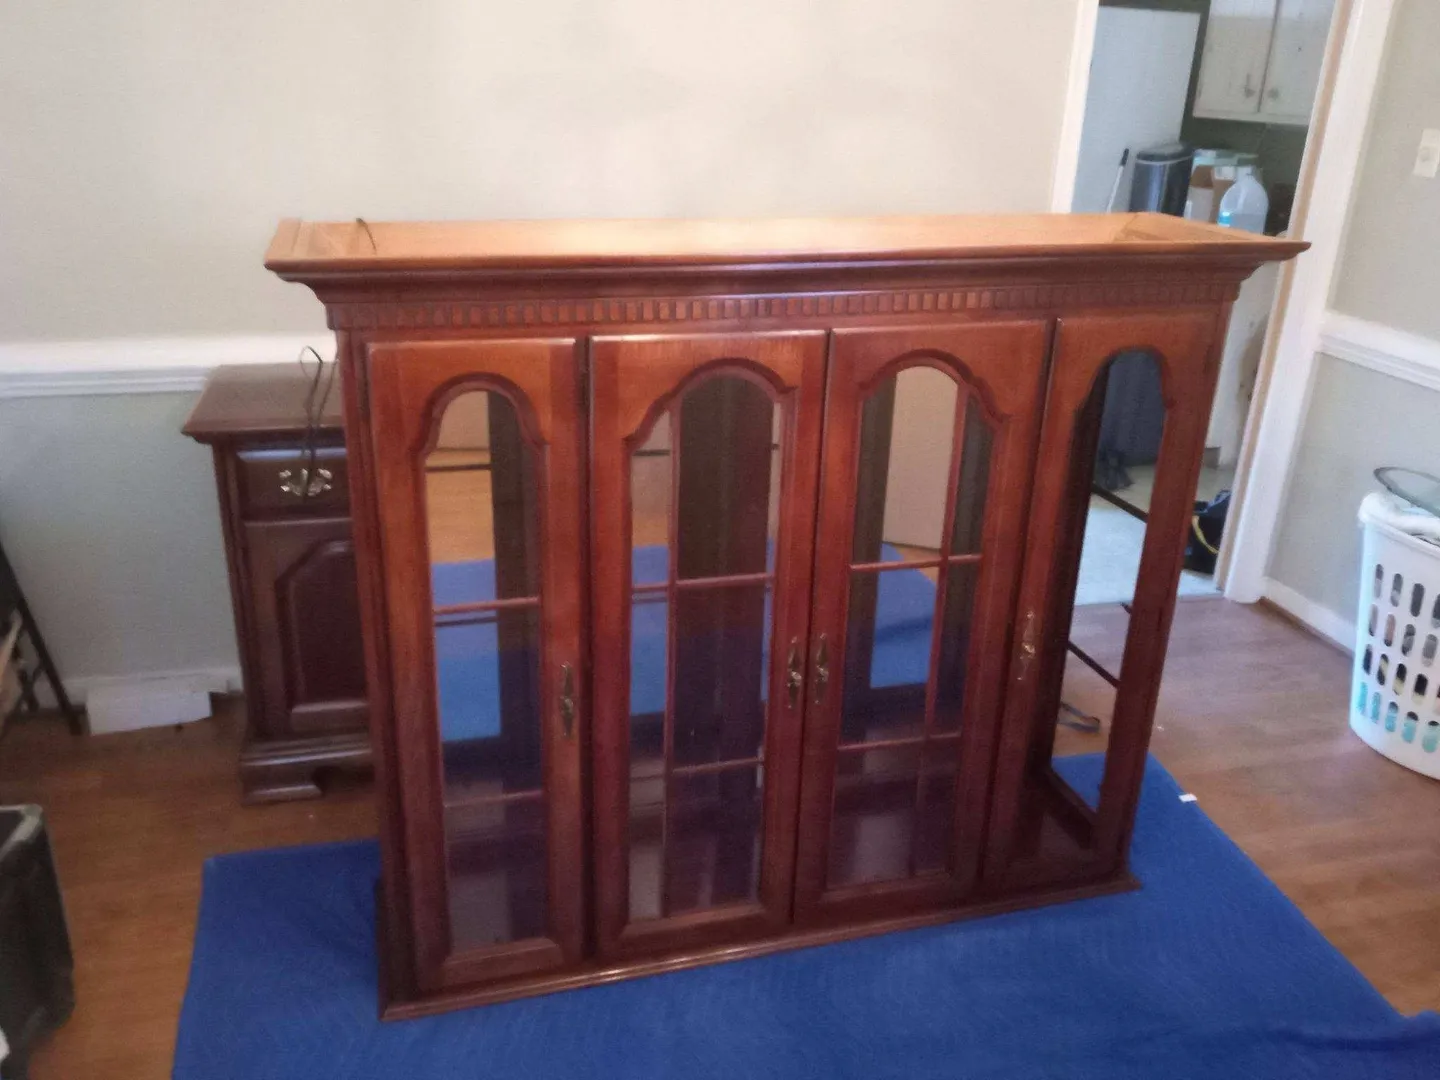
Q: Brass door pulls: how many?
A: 4